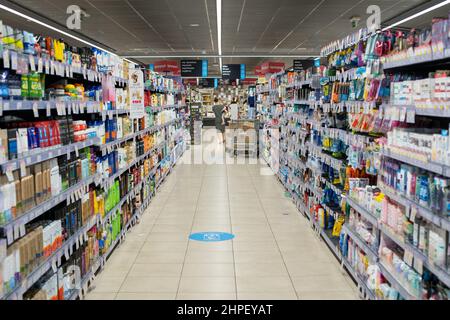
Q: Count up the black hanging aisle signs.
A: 3